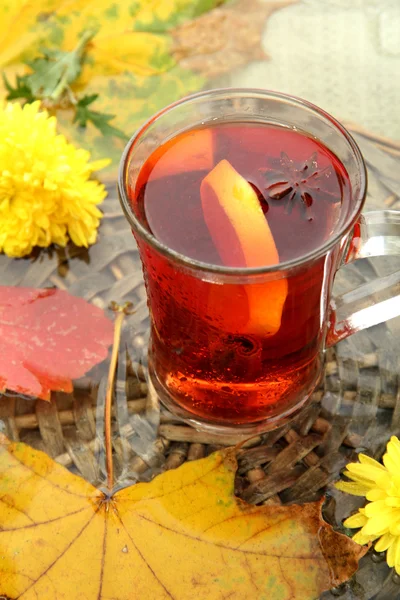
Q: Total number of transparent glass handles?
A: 1